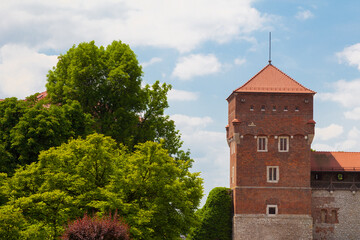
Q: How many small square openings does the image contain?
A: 5